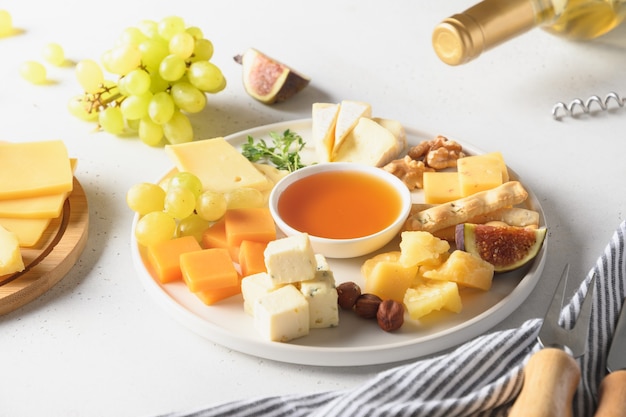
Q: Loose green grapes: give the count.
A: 3